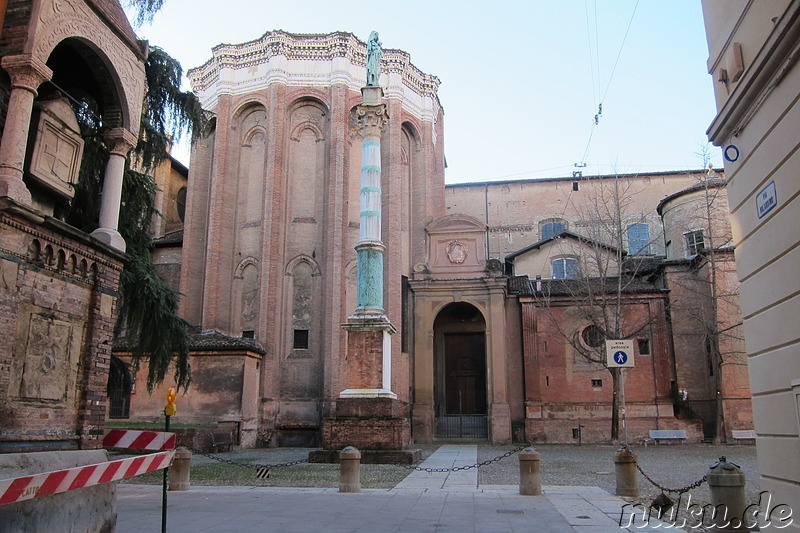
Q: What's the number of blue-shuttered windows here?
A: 3